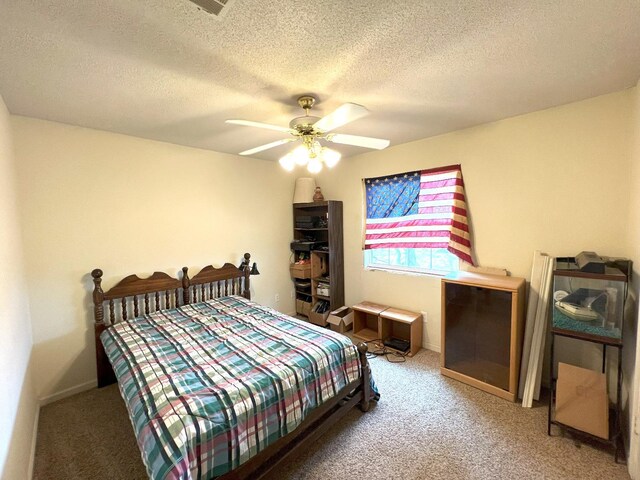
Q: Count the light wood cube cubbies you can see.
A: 2